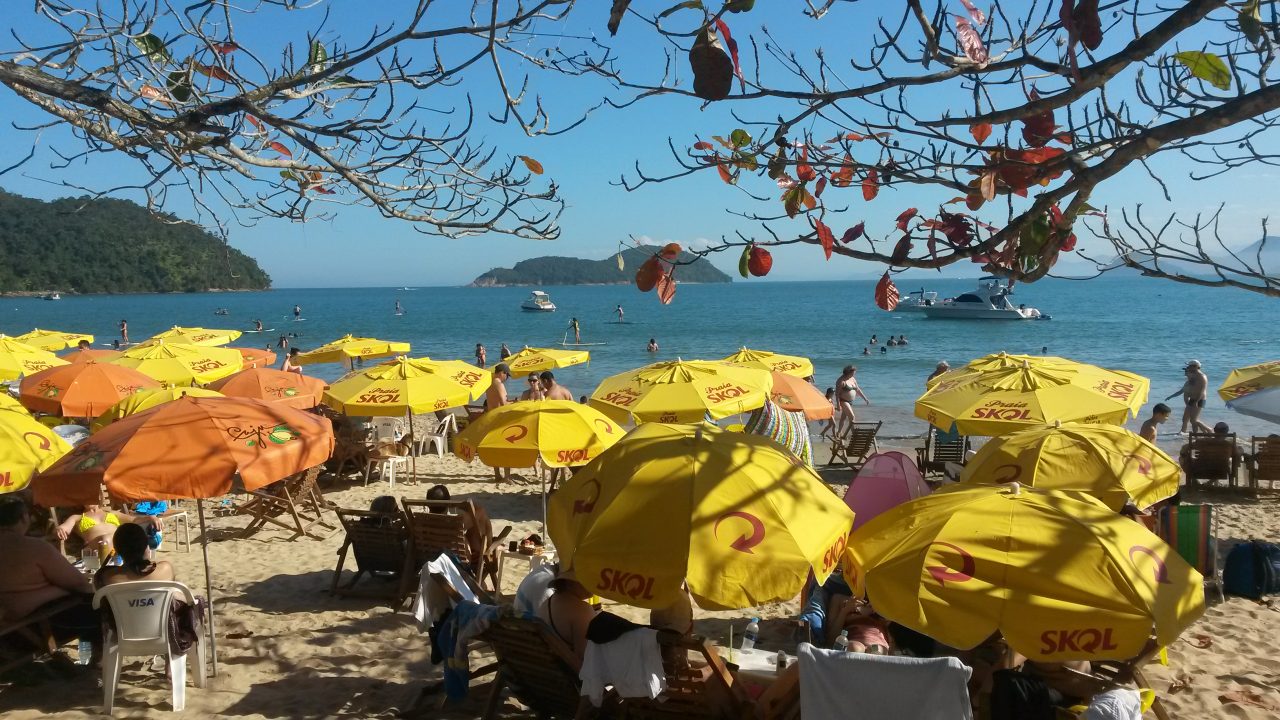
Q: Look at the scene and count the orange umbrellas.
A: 6